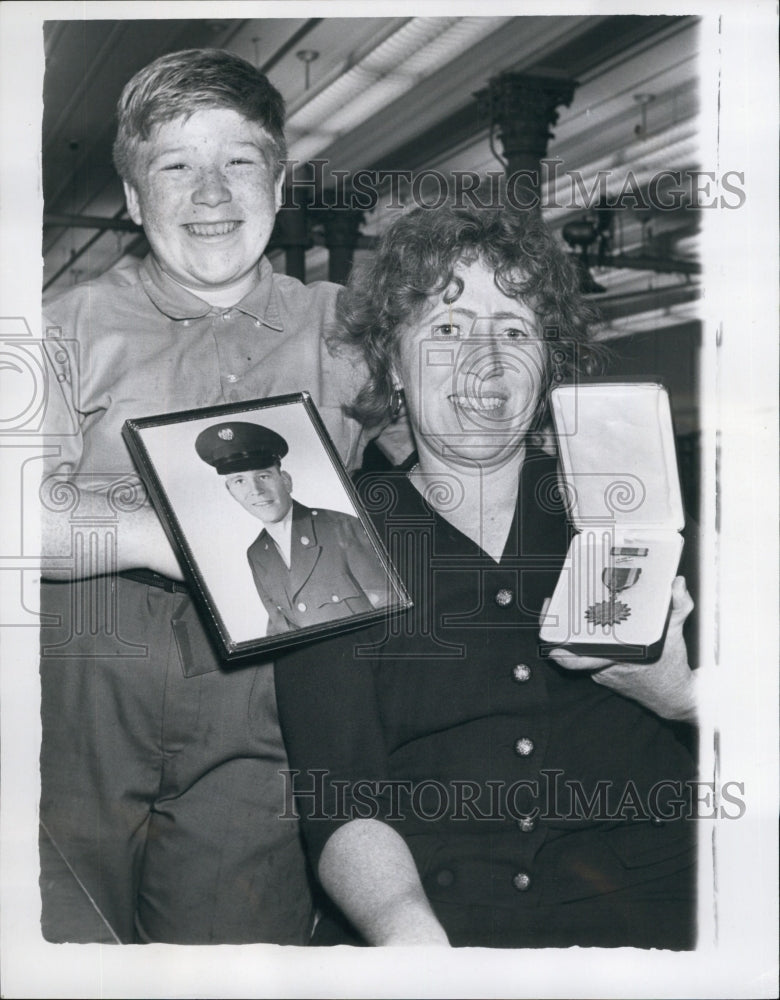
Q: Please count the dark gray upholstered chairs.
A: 0